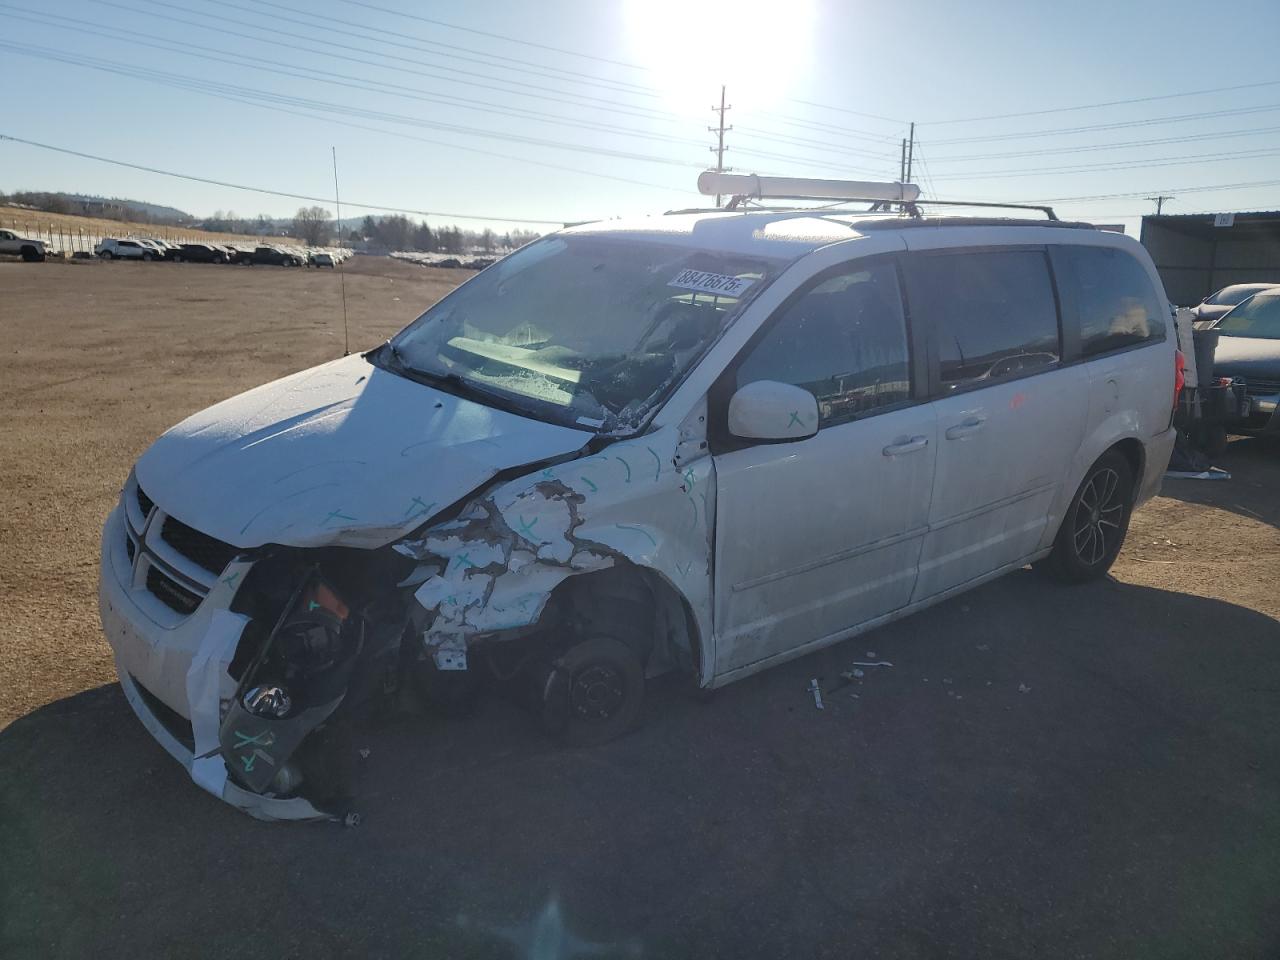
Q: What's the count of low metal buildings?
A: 1